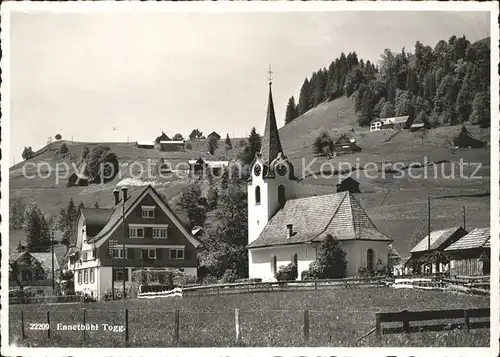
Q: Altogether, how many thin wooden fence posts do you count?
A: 7